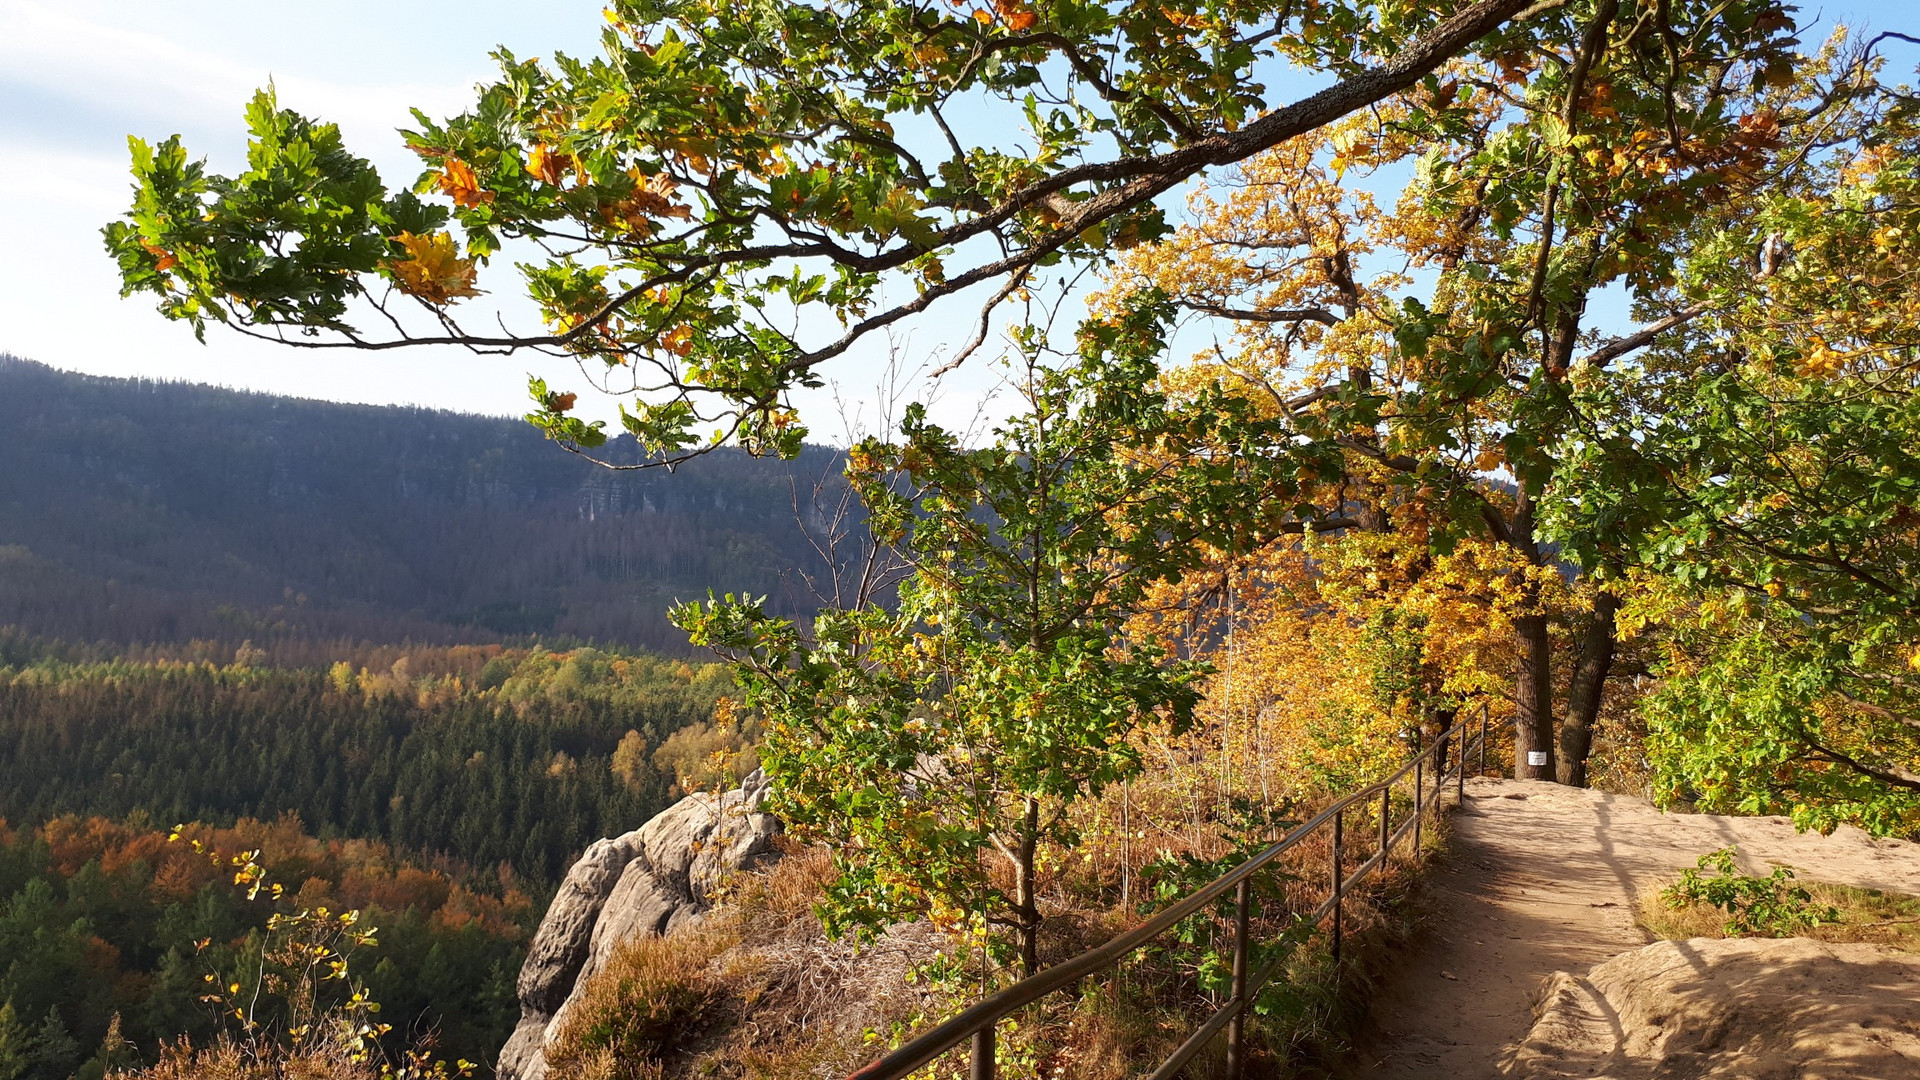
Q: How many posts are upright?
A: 8